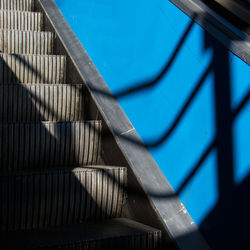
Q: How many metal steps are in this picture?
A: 8